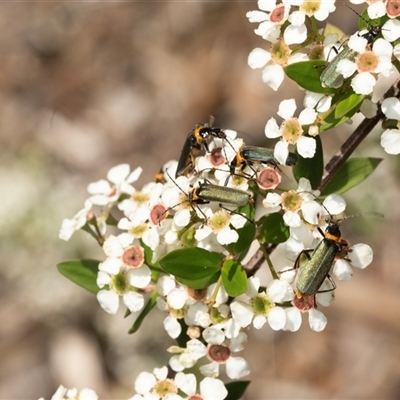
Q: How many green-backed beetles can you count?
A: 4